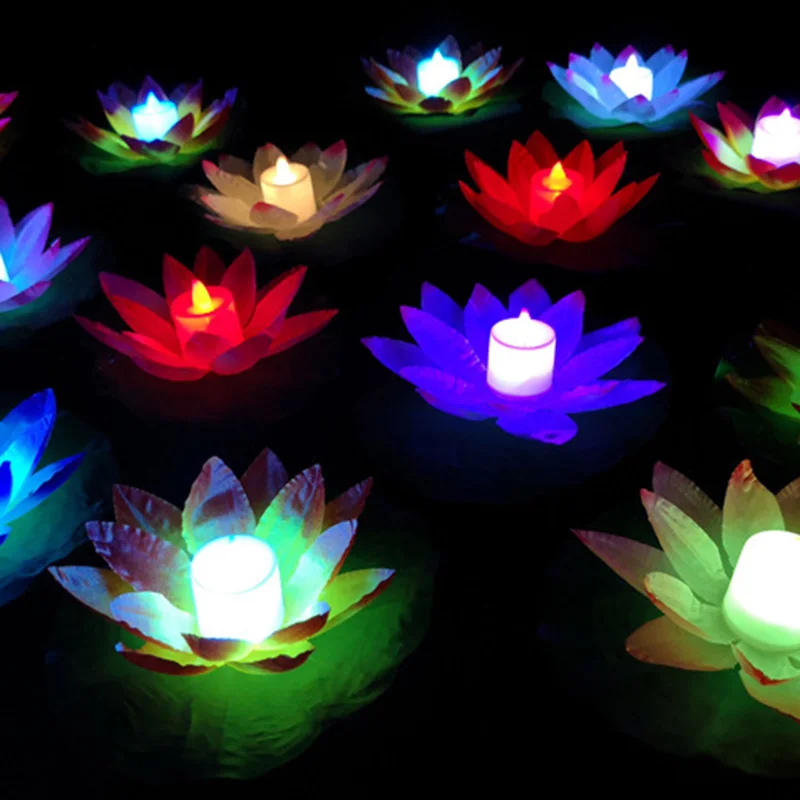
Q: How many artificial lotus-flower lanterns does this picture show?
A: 14